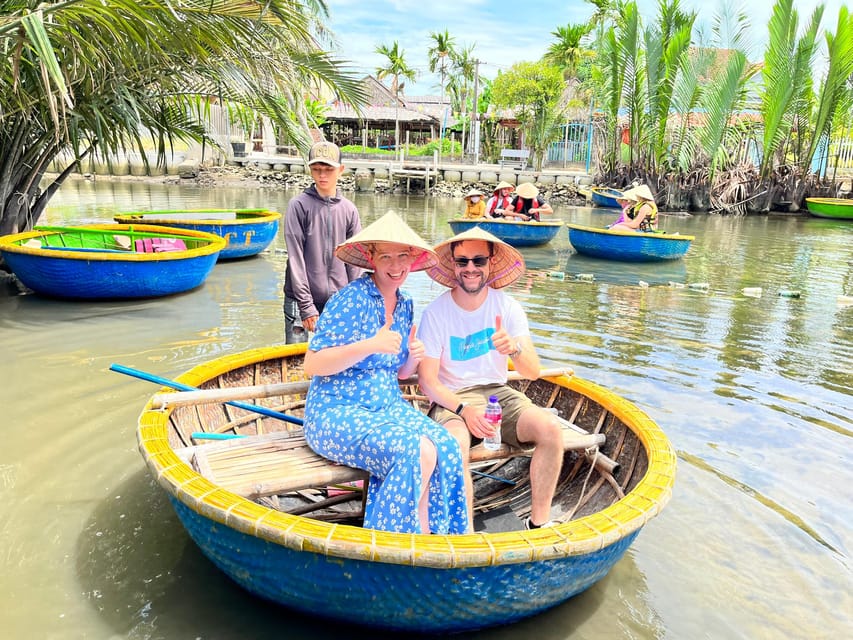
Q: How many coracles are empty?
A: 4